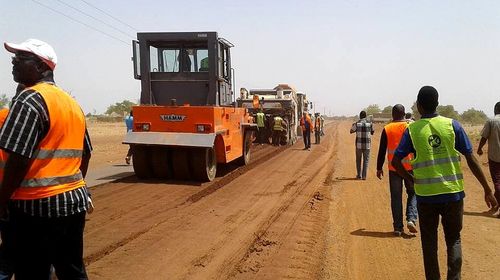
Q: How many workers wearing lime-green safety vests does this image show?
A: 3